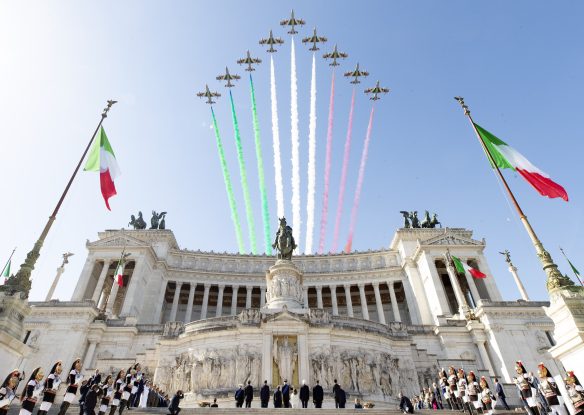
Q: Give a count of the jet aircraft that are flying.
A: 9